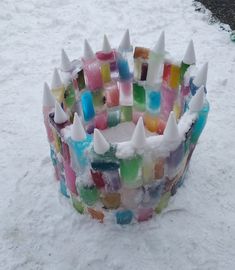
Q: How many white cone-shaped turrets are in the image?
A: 15